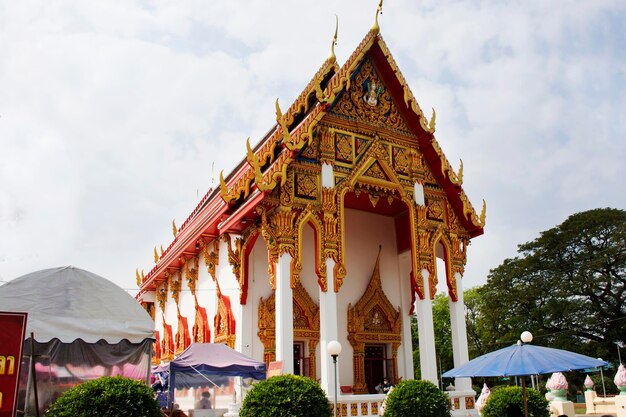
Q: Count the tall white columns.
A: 4